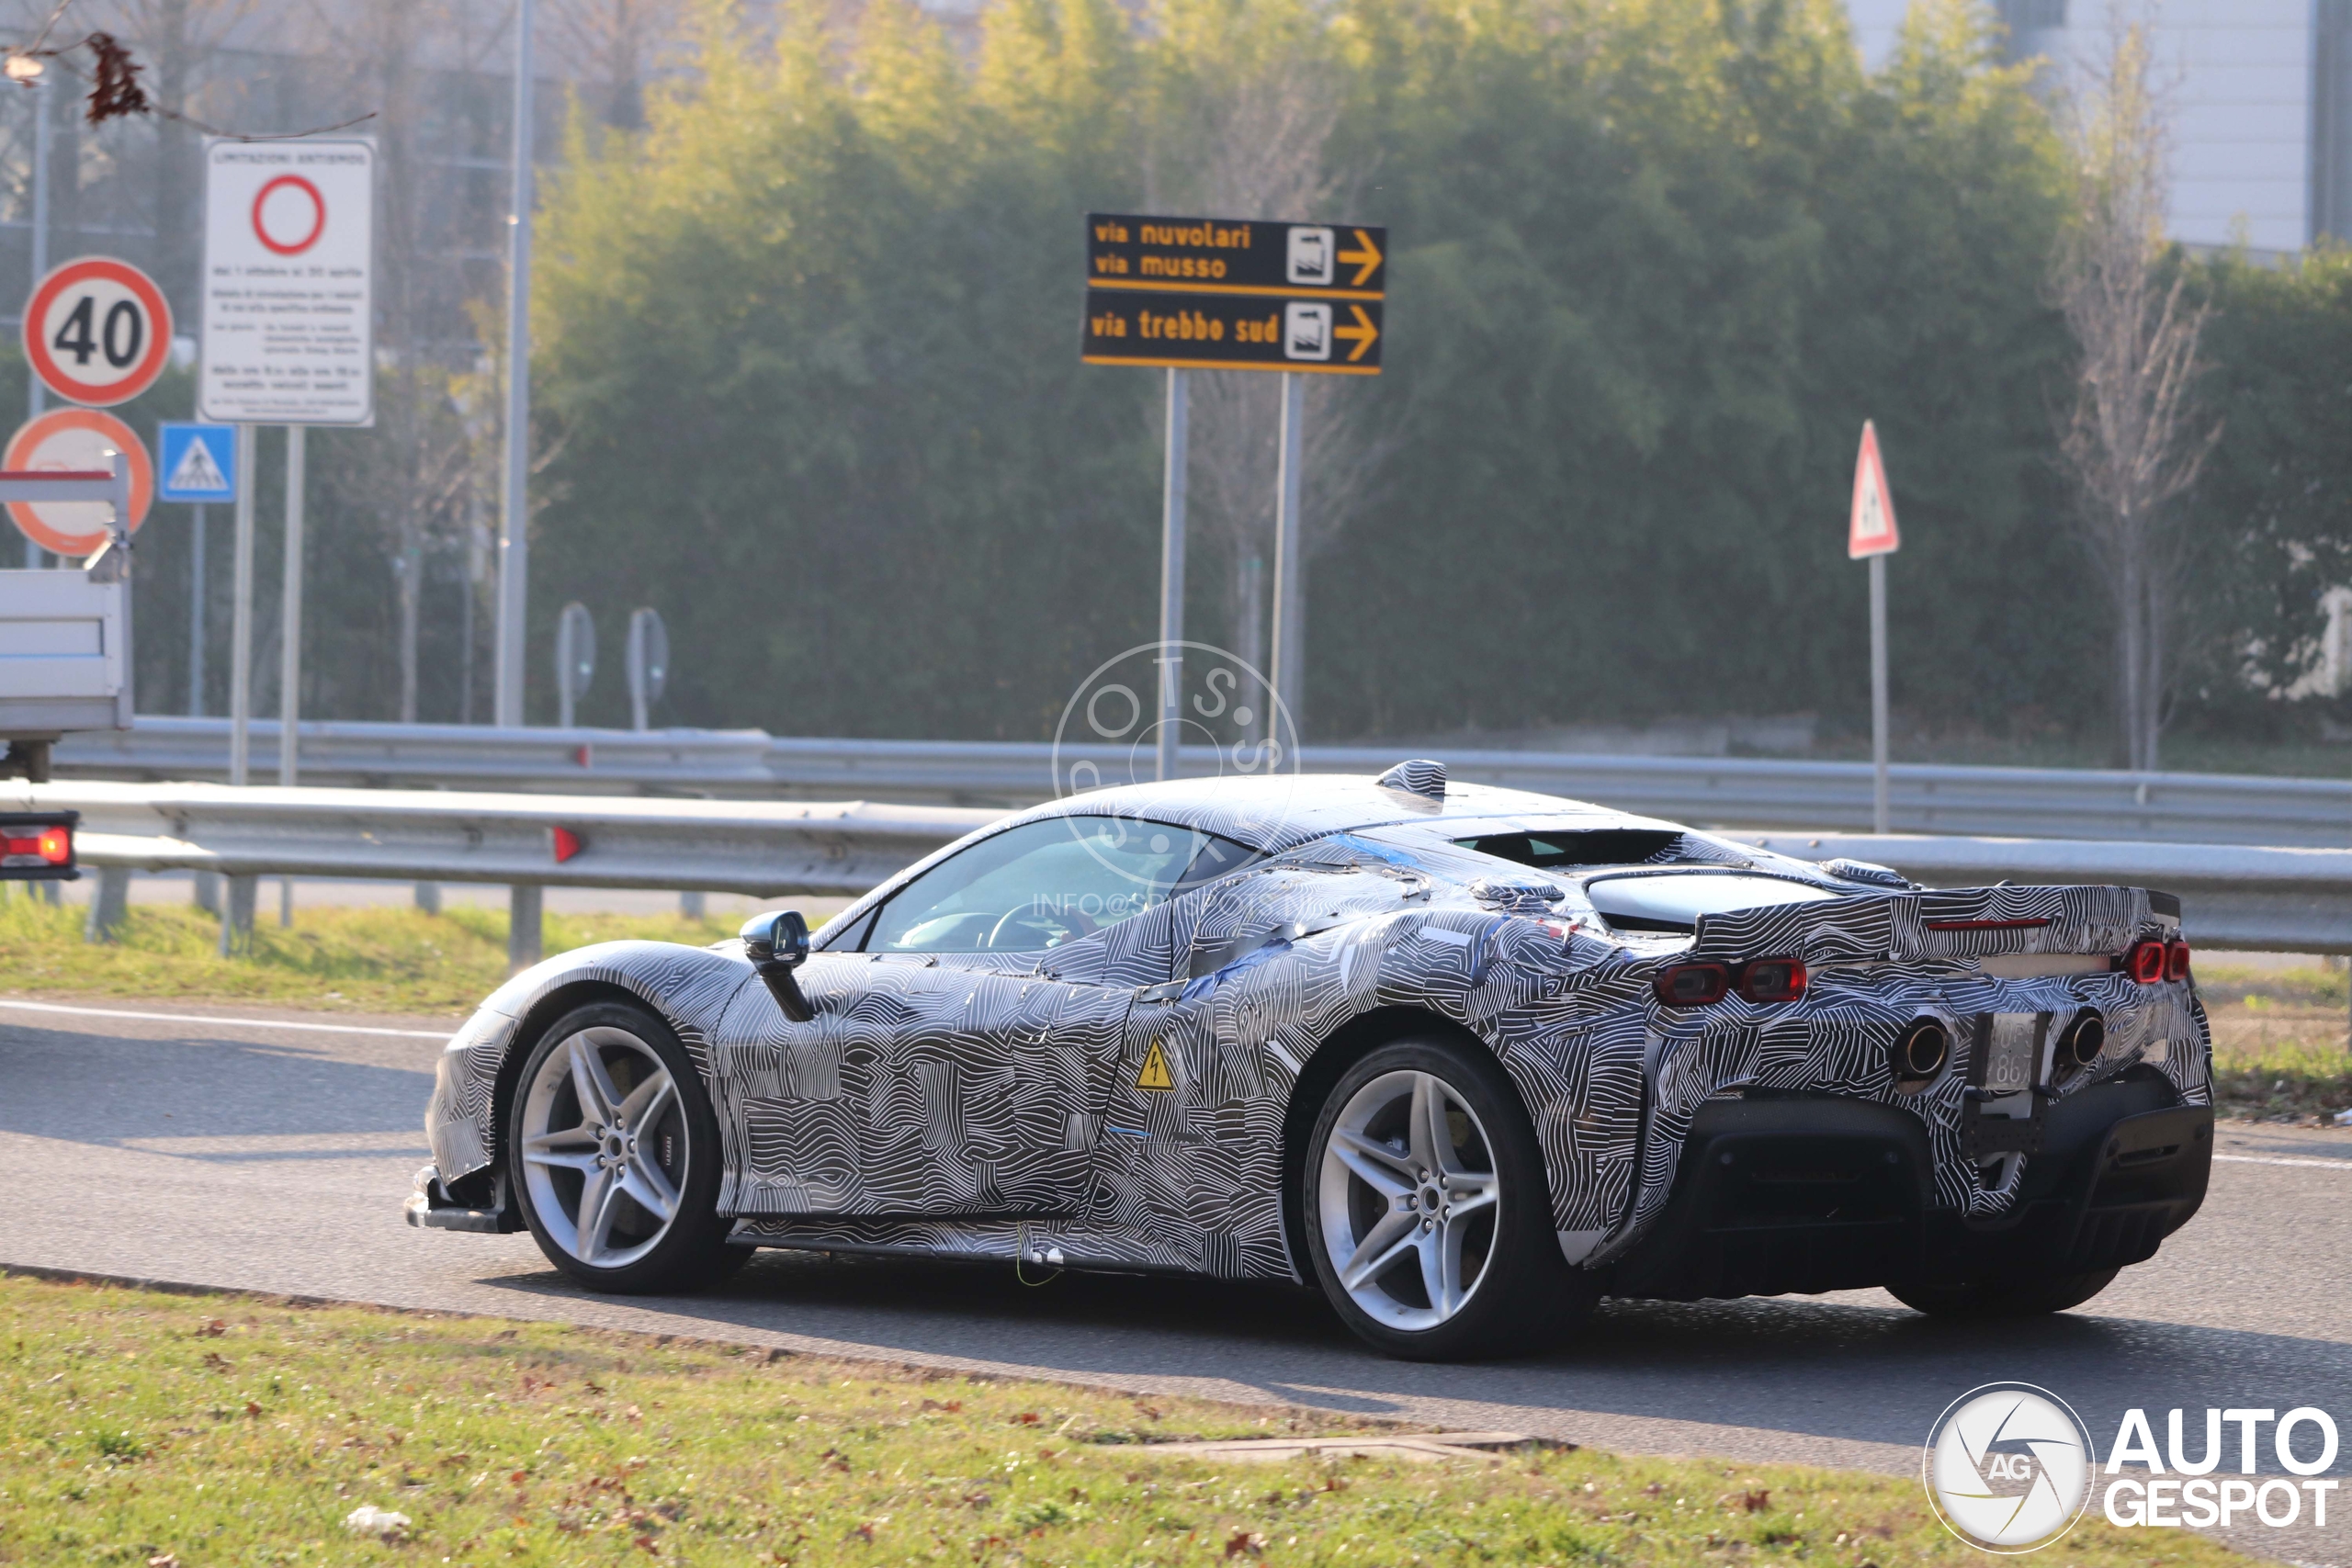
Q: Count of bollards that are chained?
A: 0